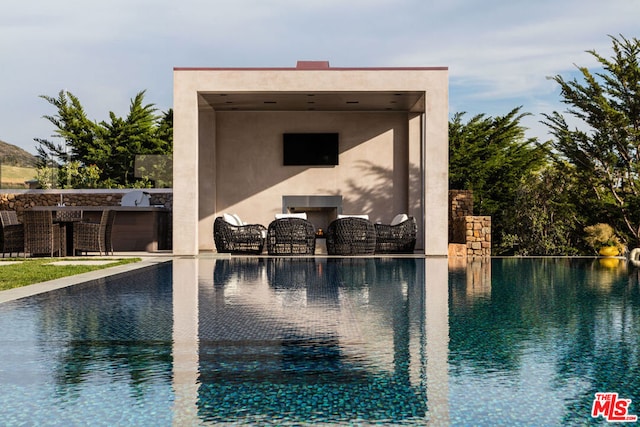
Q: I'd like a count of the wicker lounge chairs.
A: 4